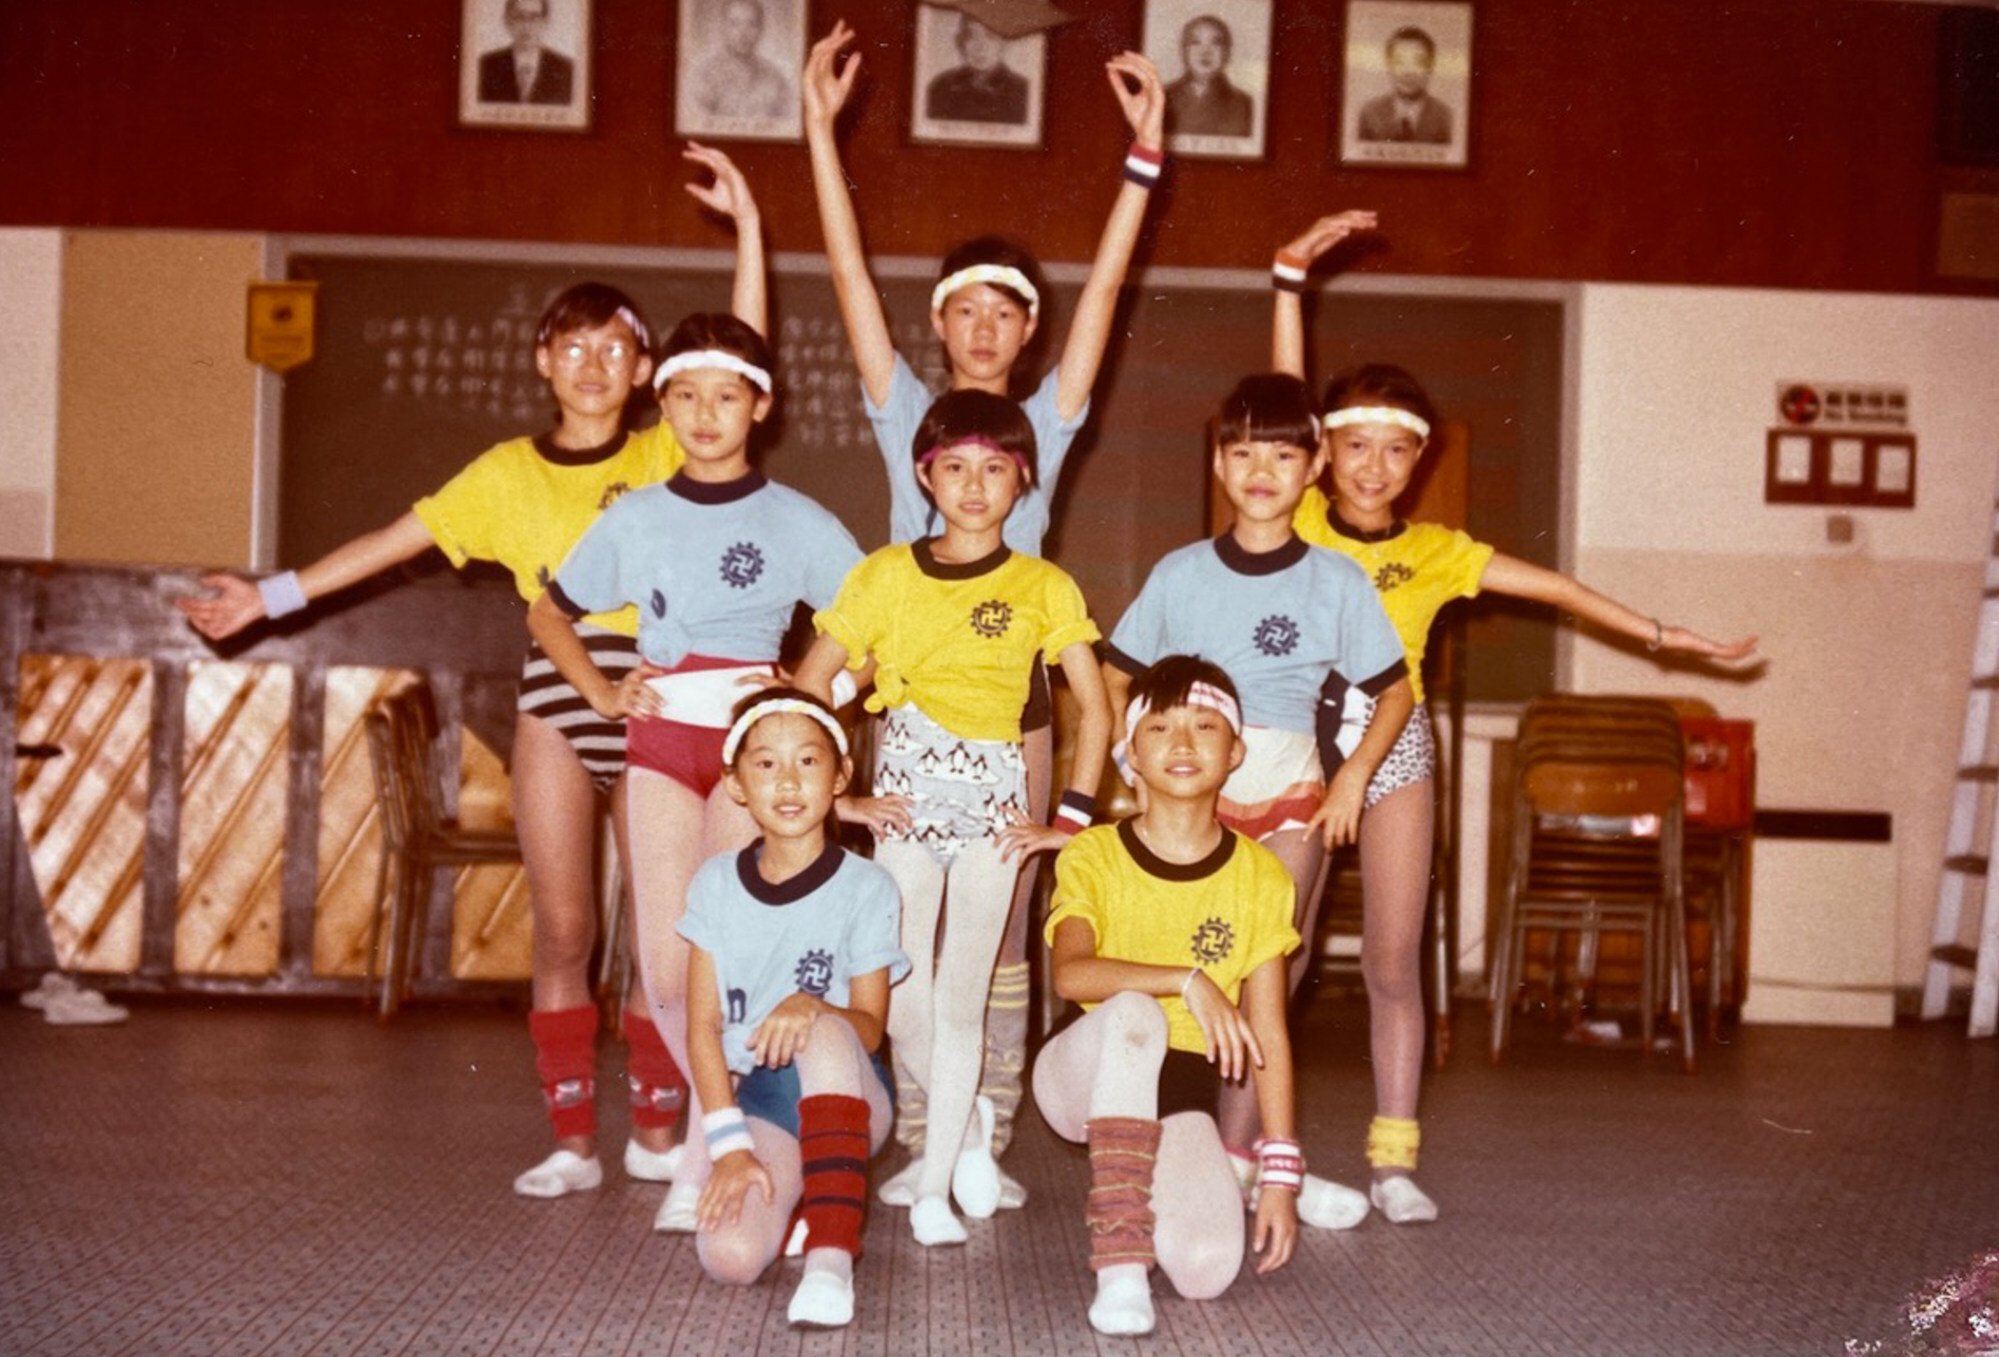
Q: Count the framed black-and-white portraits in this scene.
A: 5